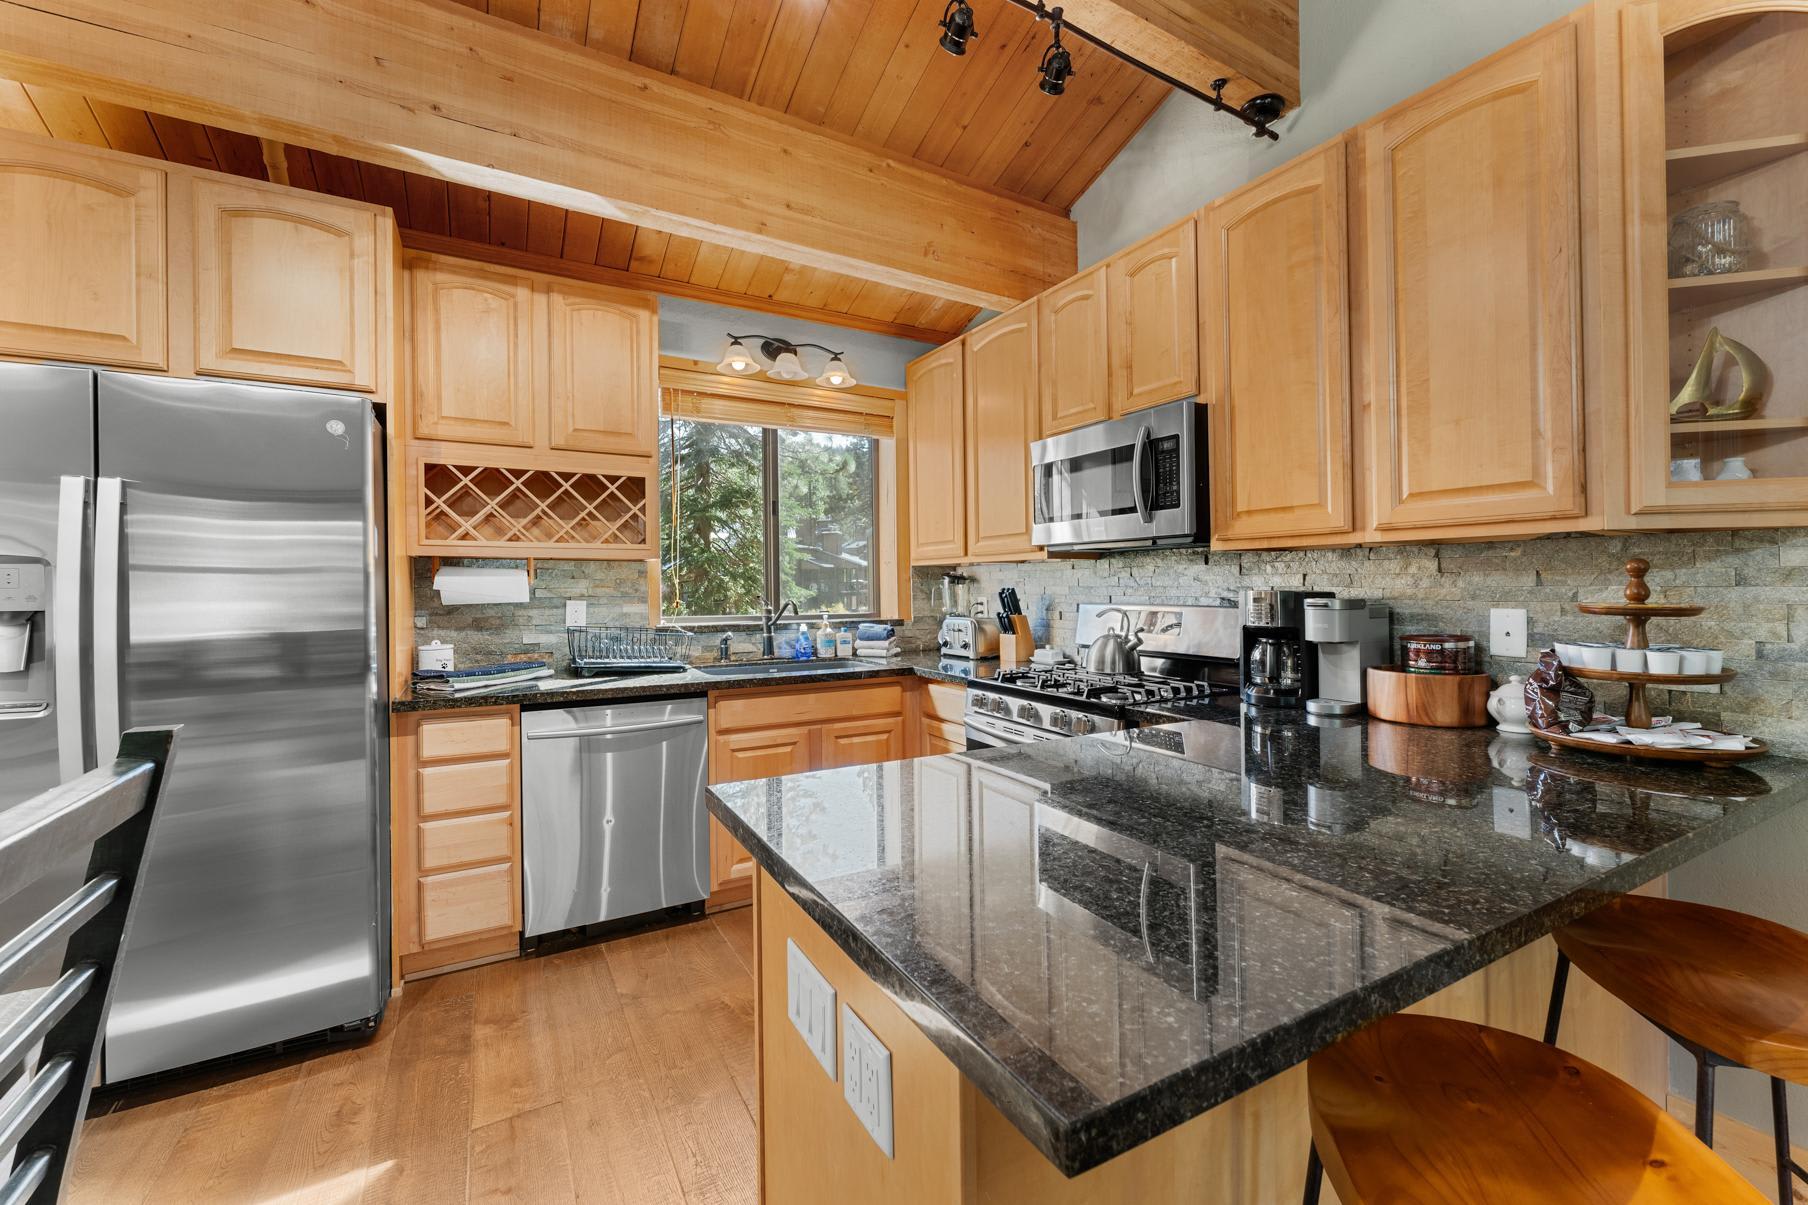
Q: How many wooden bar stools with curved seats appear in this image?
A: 2